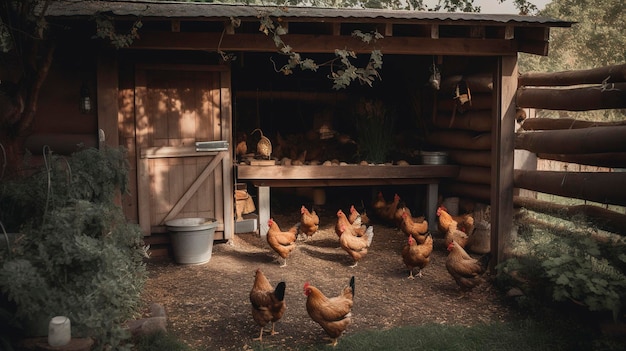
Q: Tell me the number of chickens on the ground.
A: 14